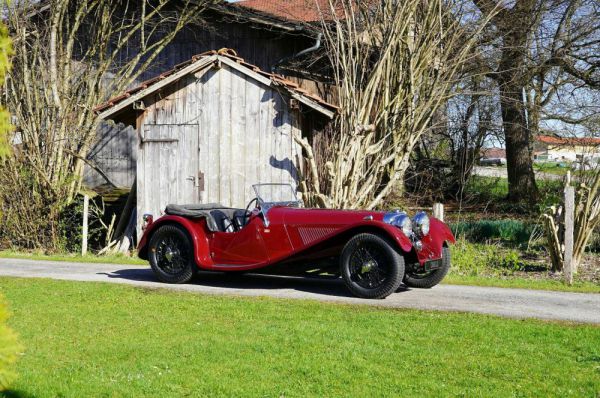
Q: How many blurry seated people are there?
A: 0